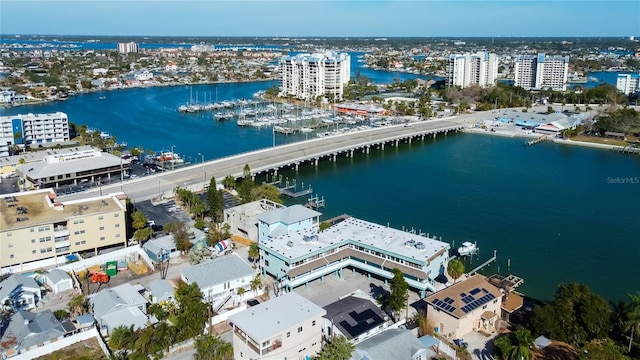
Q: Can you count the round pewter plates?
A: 0